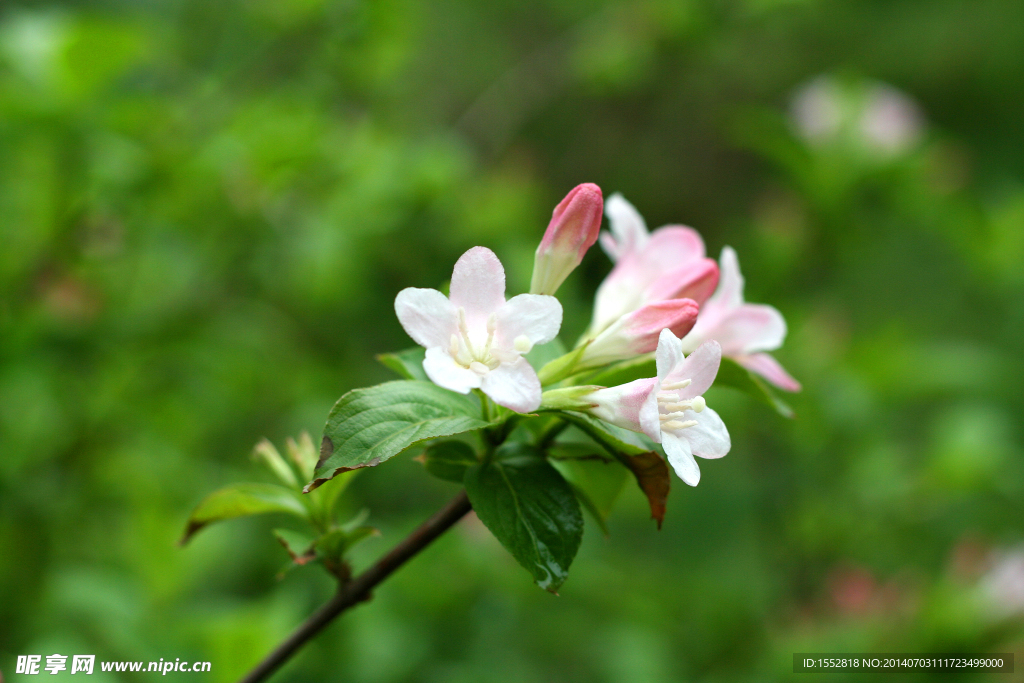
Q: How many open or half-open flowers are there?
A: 4